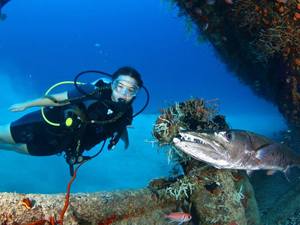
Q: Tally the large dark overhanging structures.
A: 1